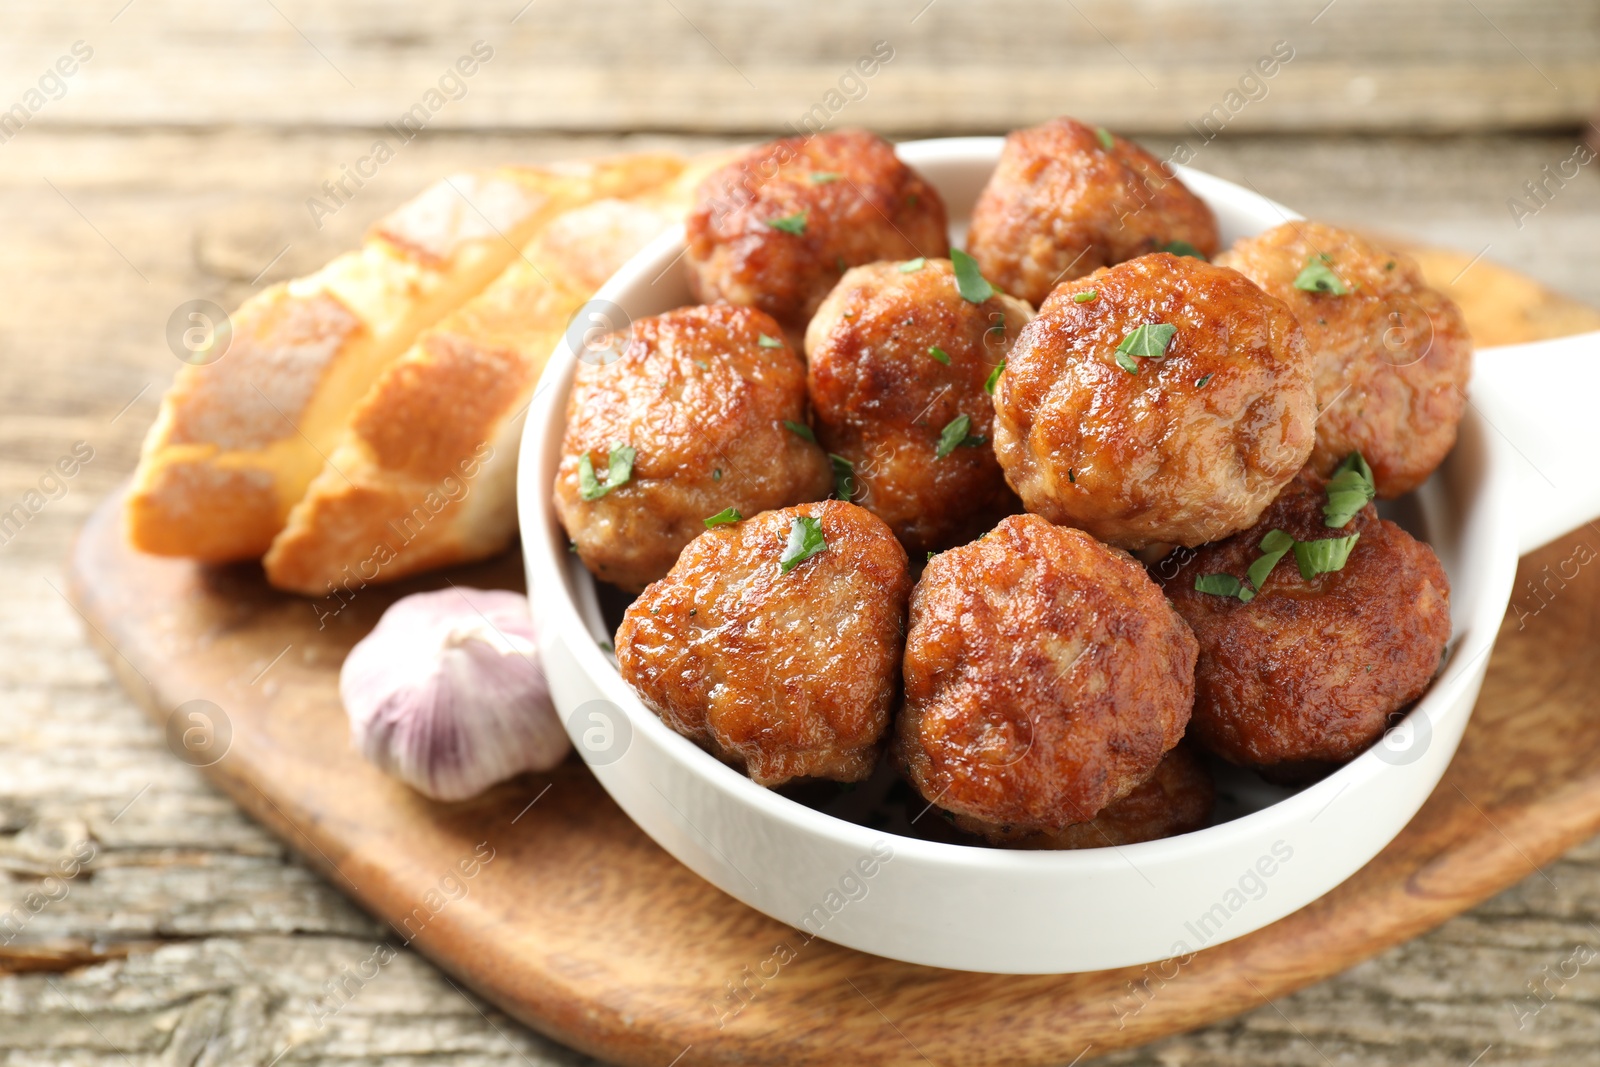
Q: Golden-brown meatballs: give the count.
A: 10